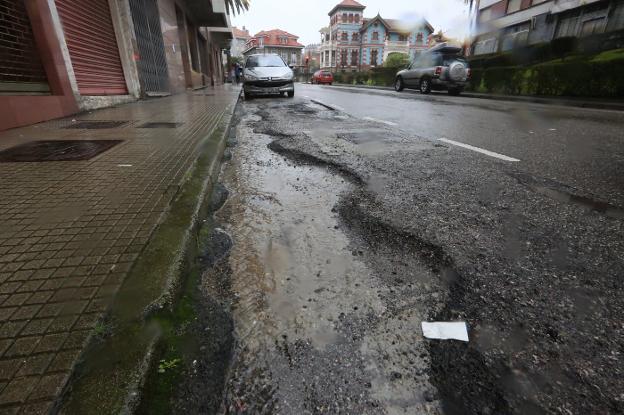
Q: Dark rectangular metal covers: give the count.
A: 3